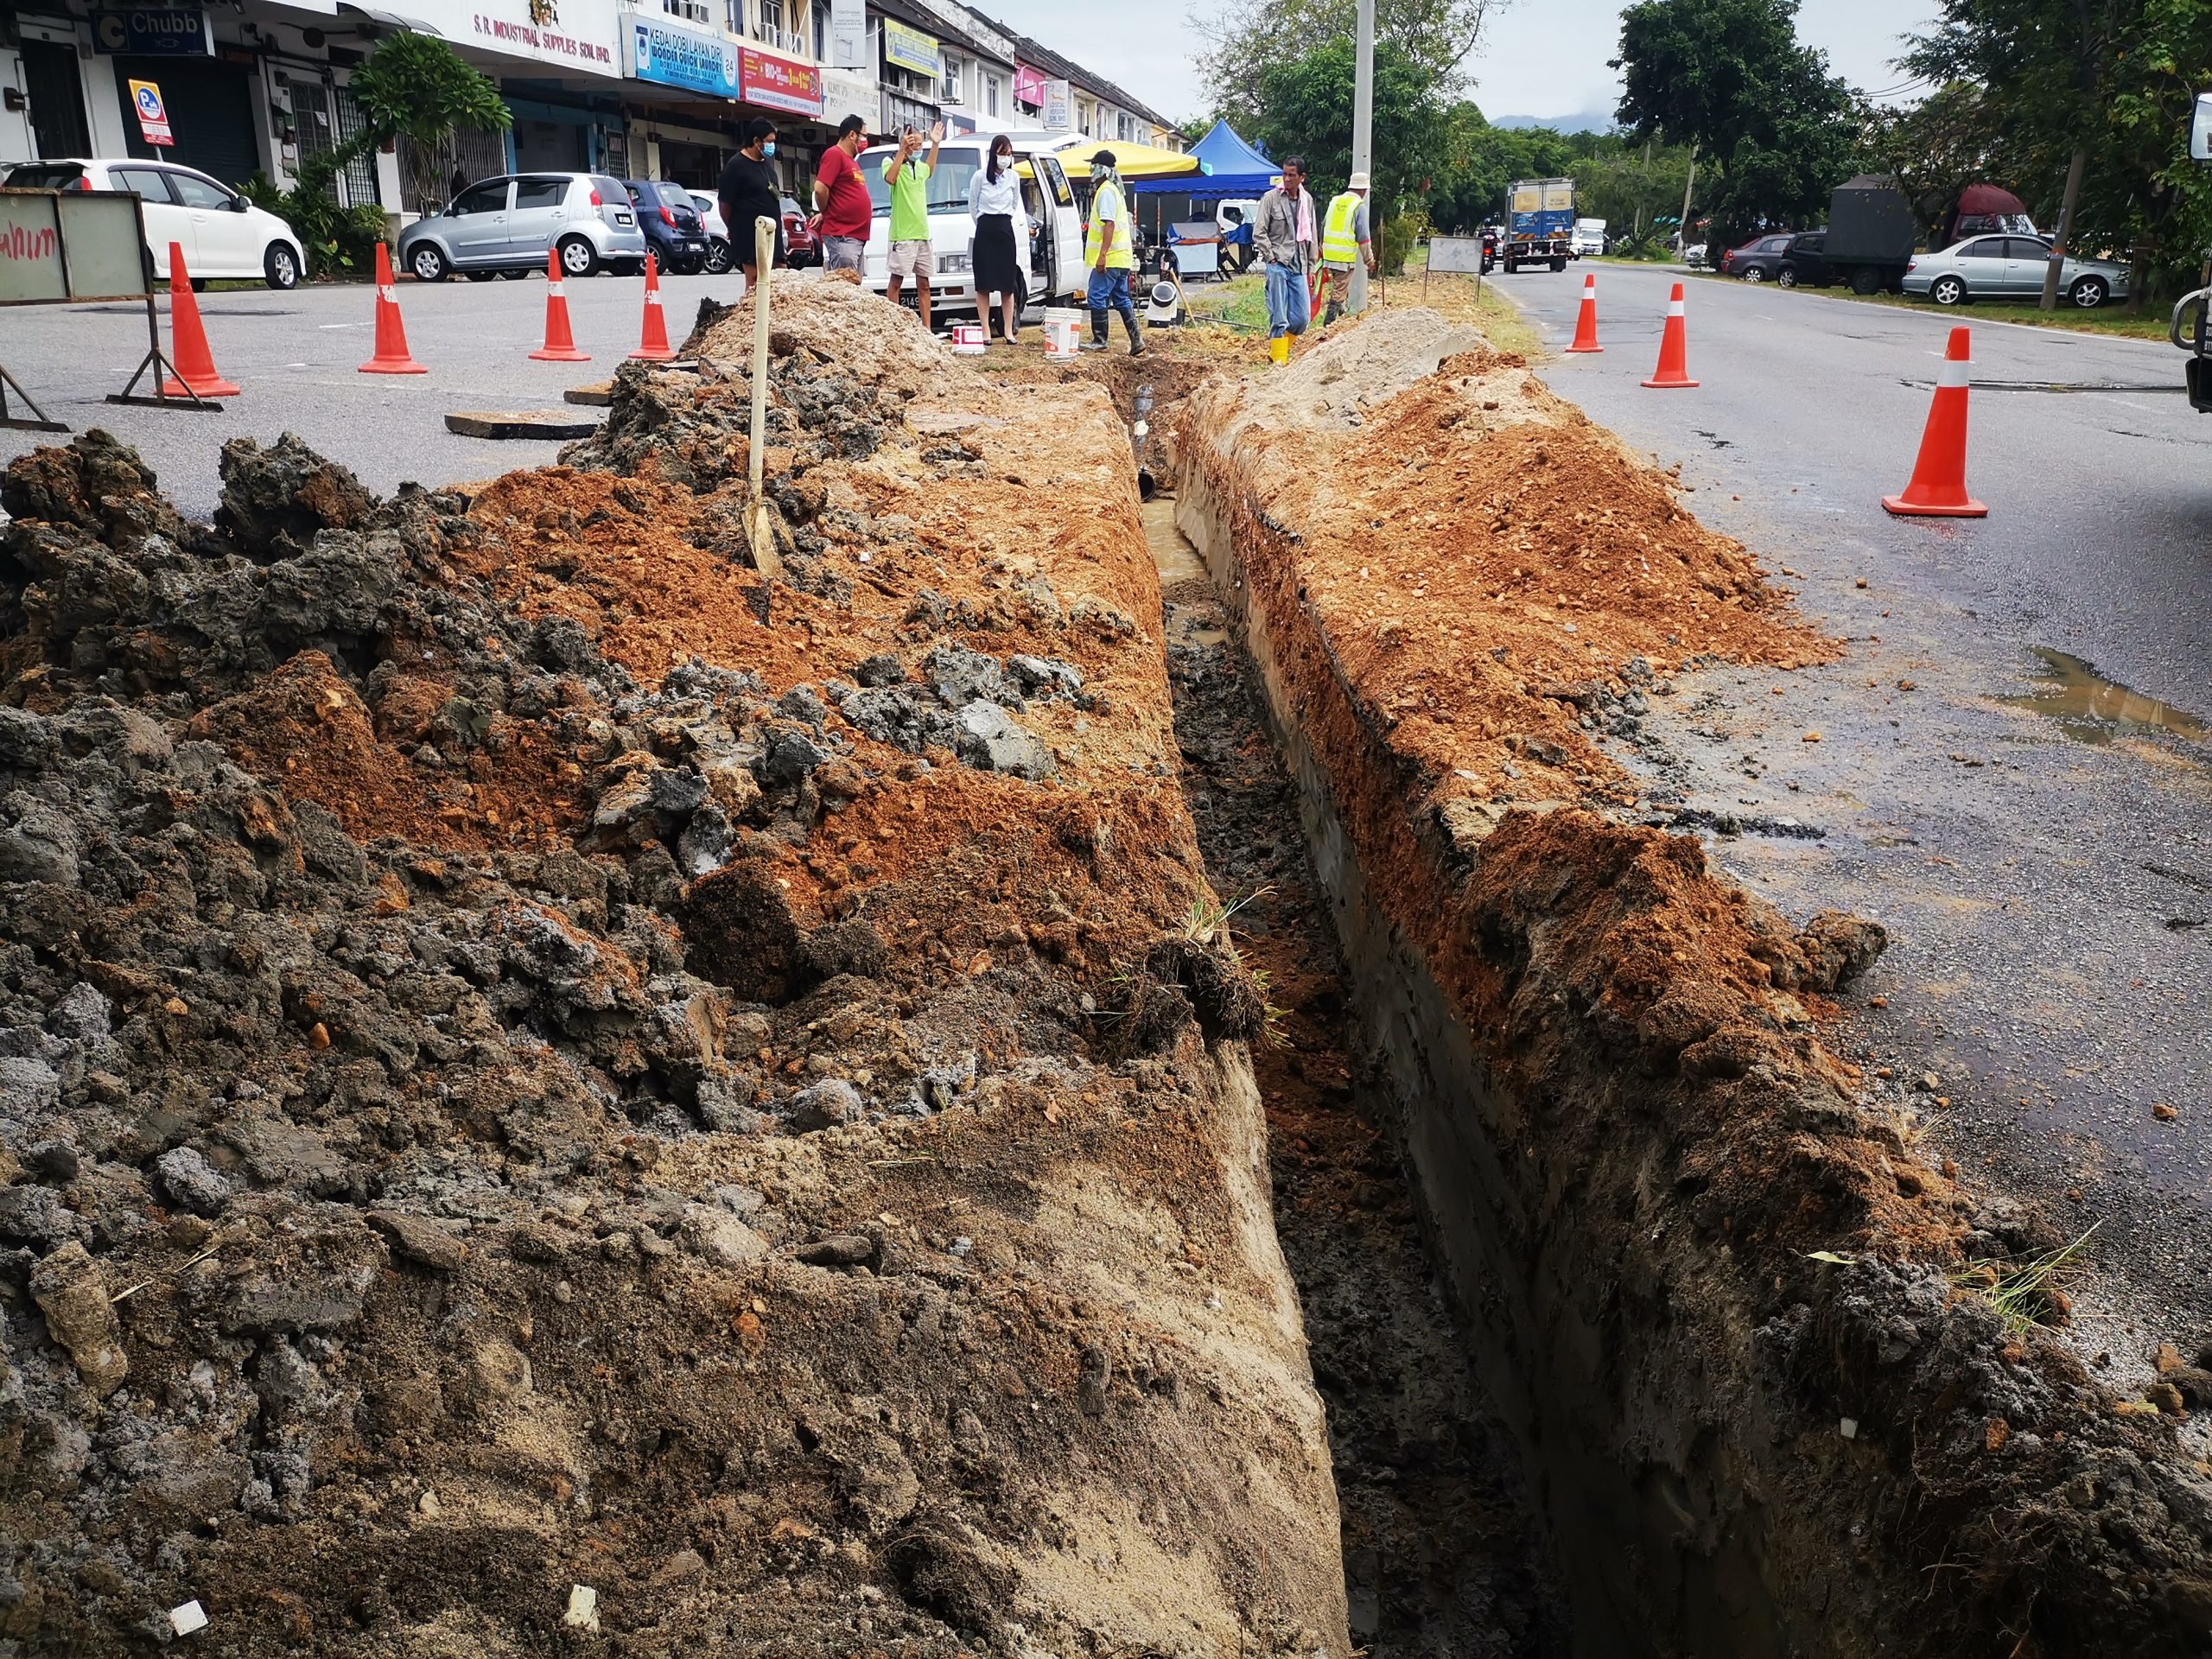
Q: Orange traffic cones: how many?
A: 7